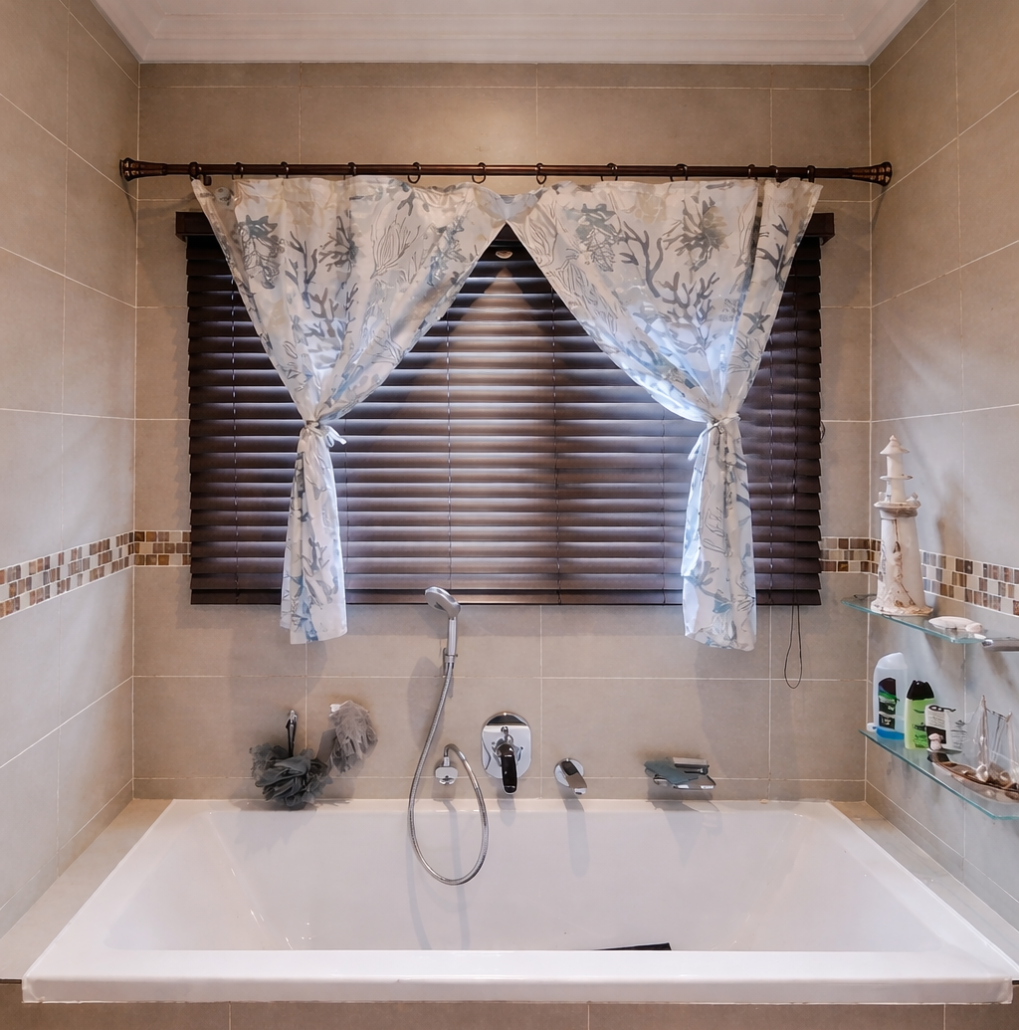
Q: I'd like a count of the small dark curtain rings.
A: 12